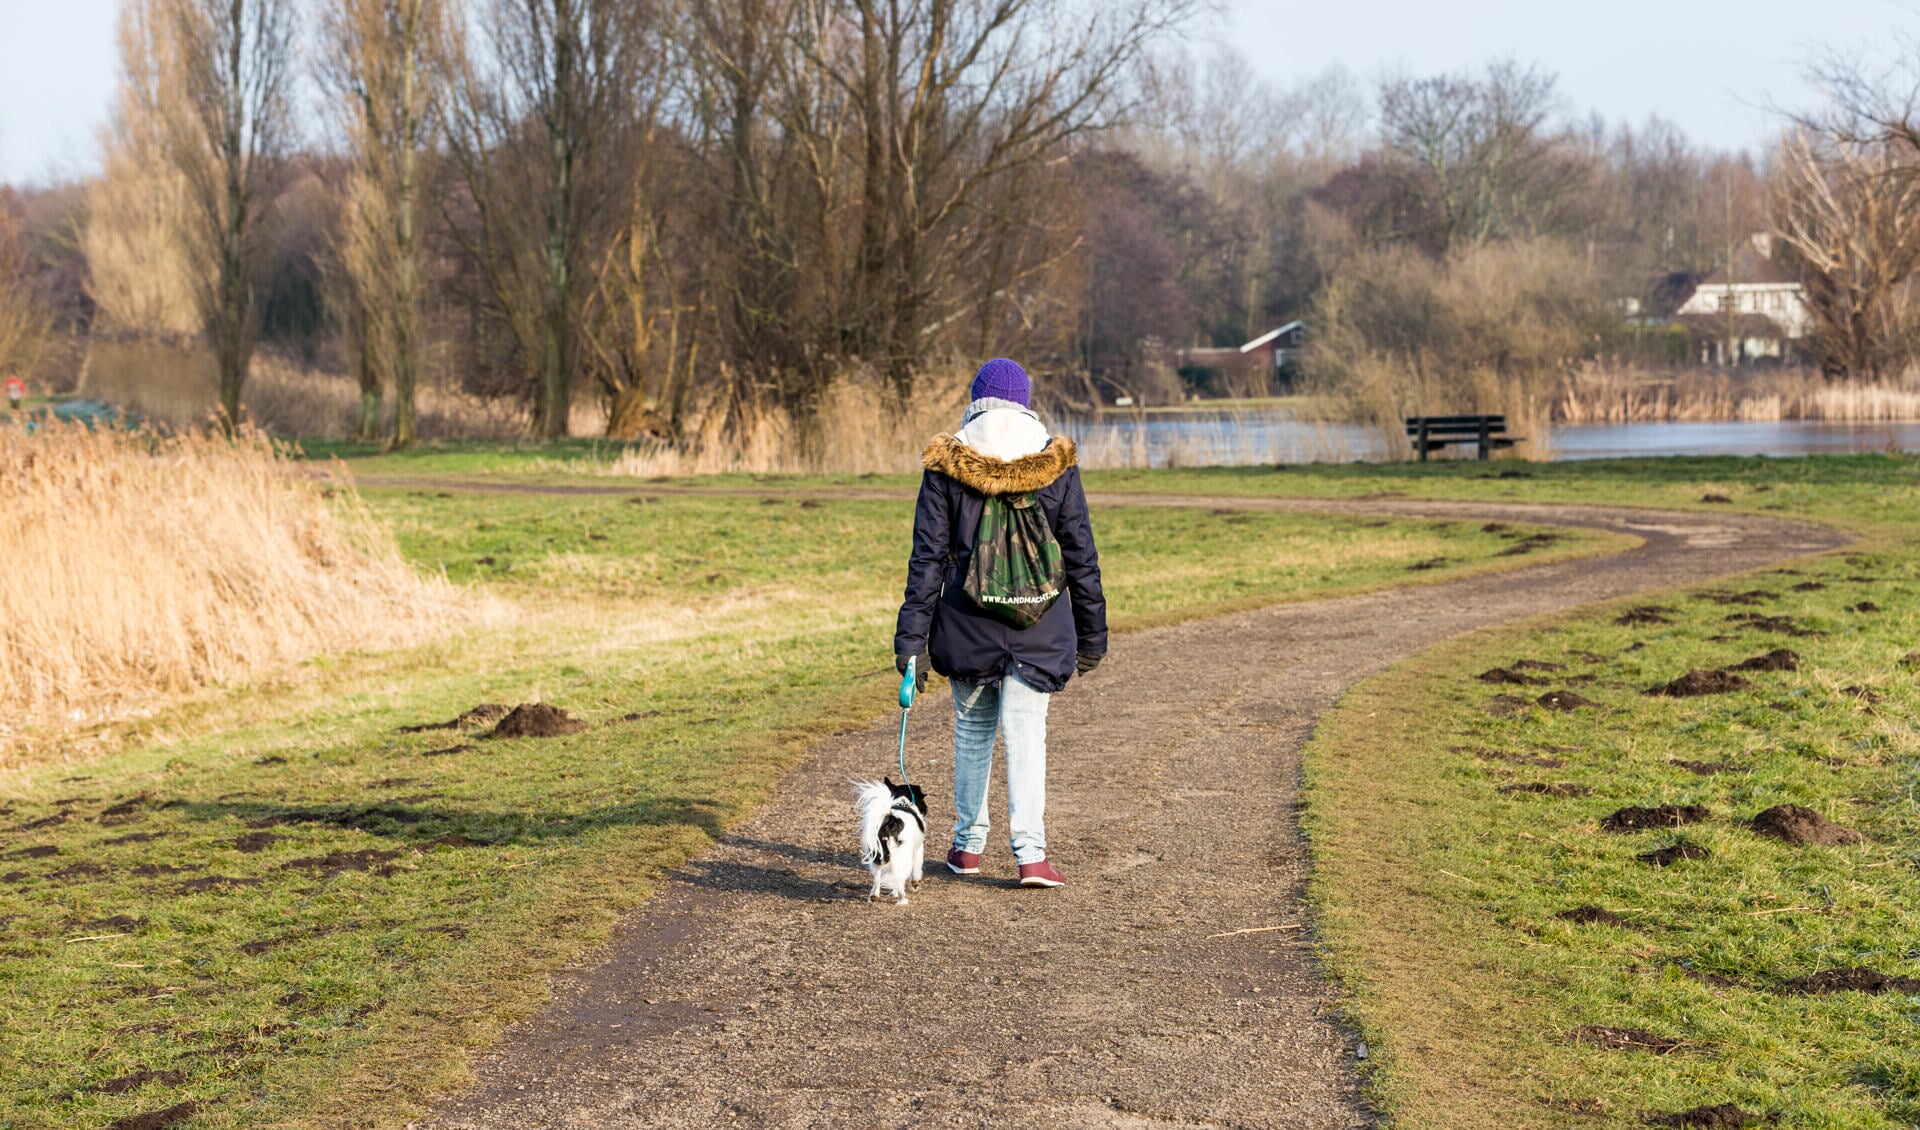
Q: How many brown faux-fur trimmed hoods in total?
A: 1